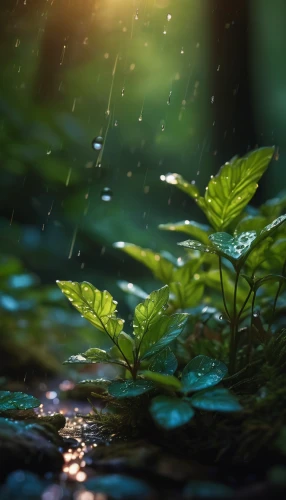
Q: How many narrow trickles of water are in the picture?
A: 1